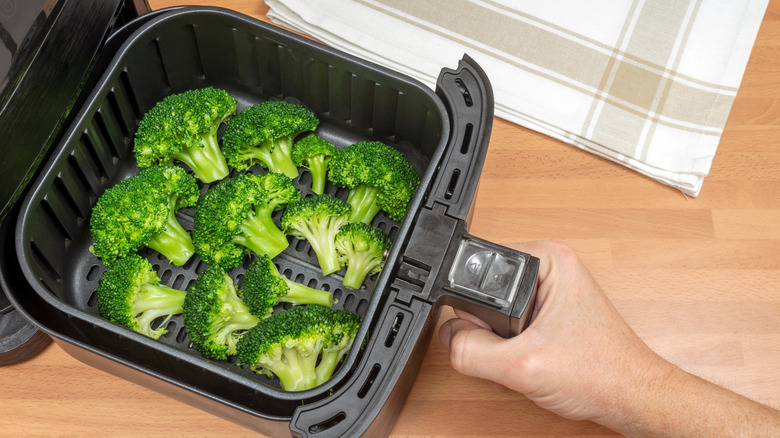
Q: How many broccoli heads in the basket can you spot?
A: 12